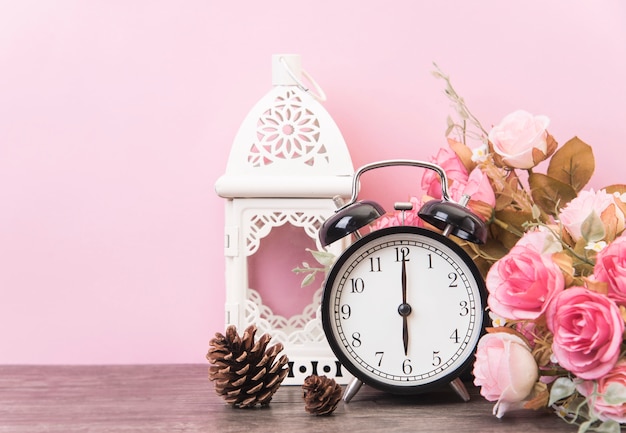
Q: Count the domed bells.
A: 2